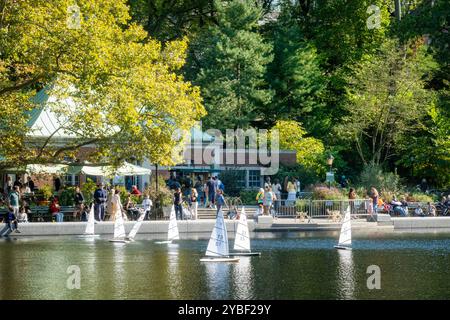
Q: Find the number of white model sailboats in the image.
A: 7